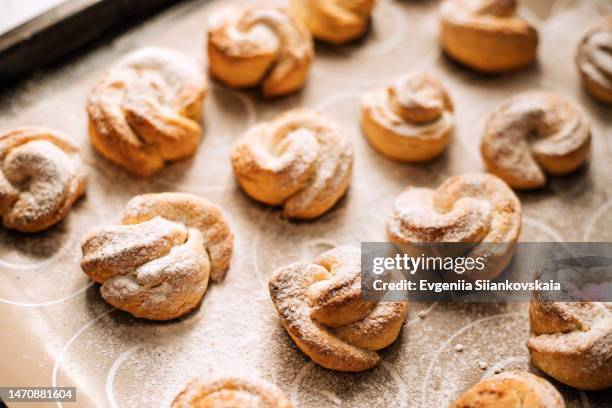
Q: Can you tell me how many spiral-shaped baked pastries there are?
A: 15